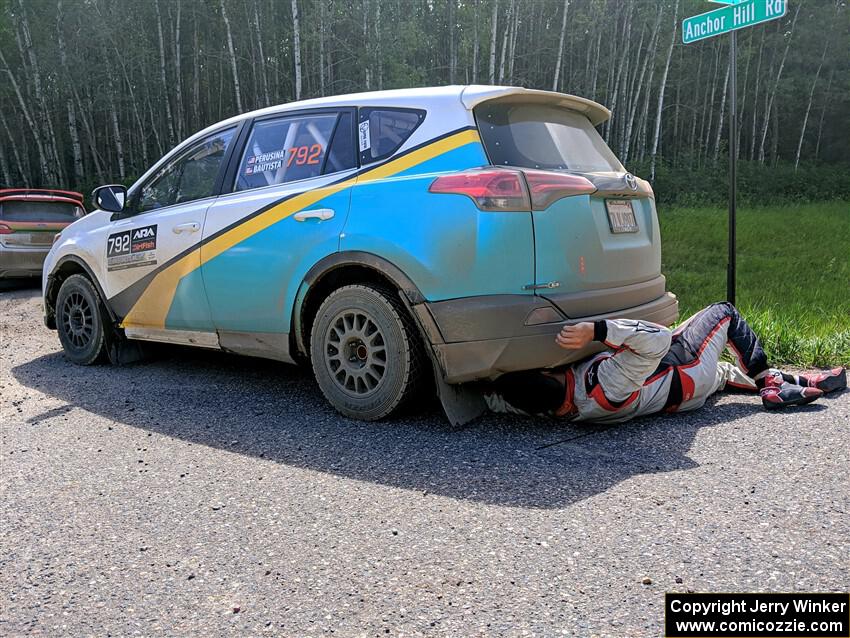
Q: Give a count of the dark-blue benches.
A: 0